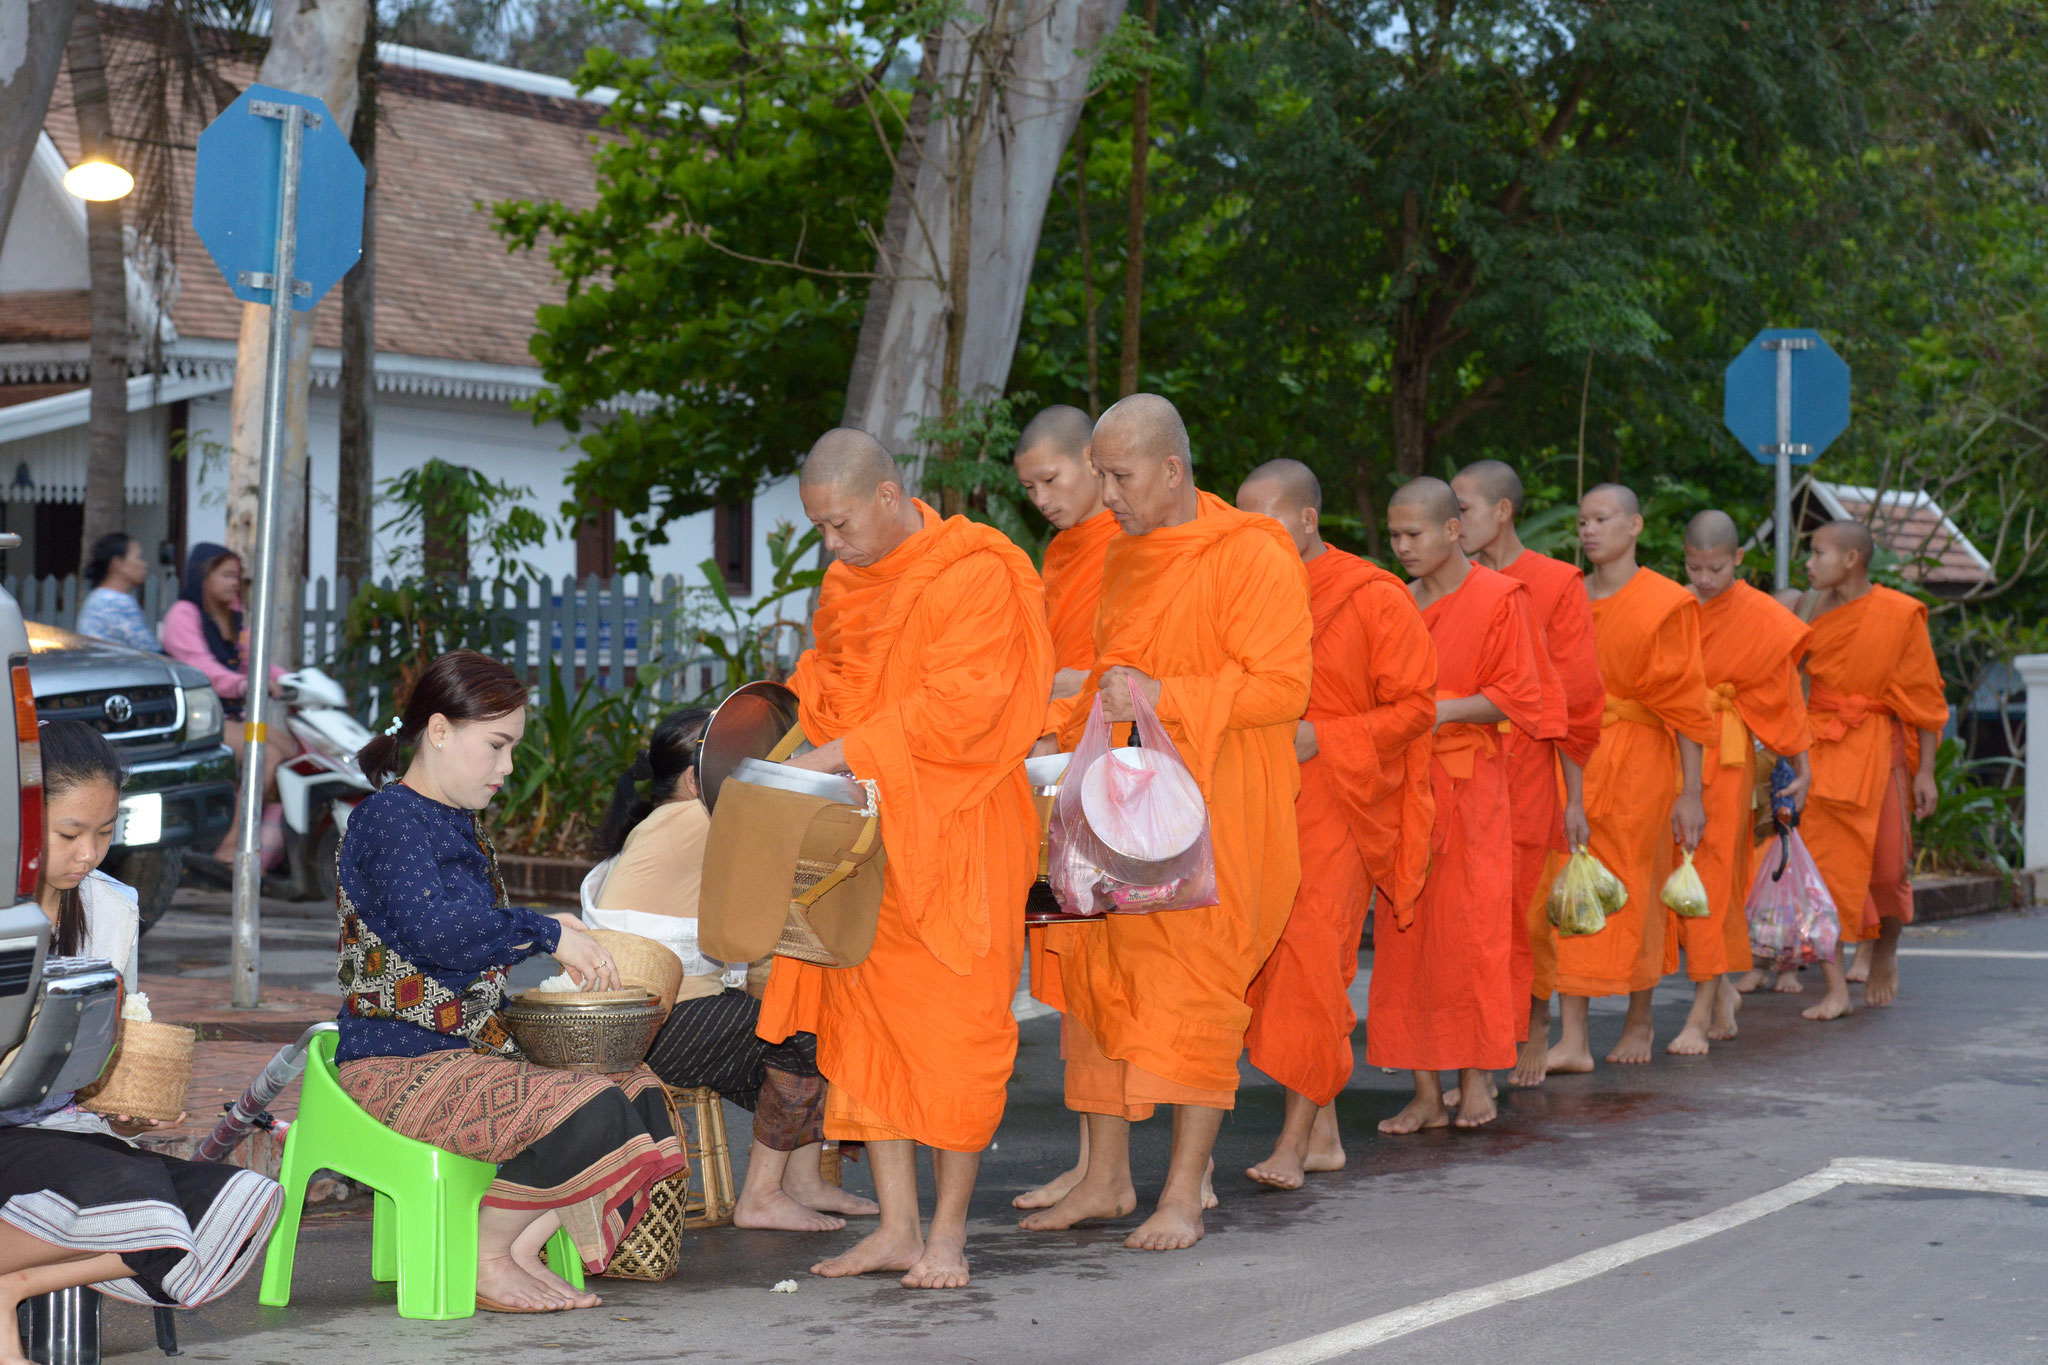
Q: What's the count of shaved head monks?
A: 9